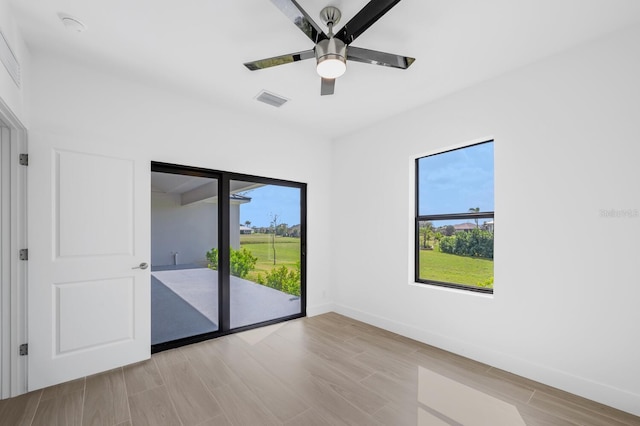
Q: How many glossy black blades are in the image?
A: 5